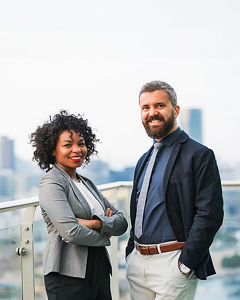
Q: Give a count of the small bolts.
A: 2